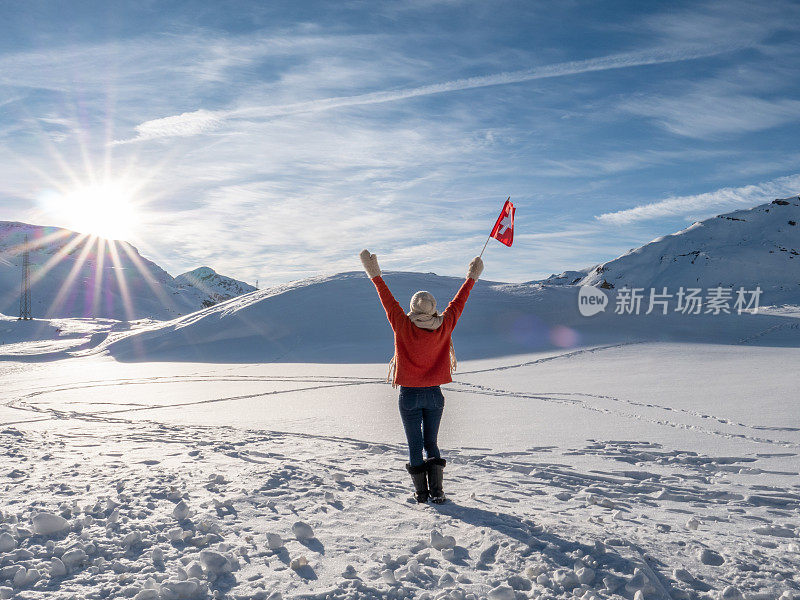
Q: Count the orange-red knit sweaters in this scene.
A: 1